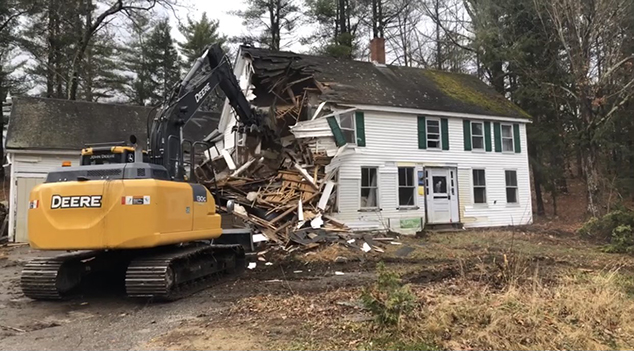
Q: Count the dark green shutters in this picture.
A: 8